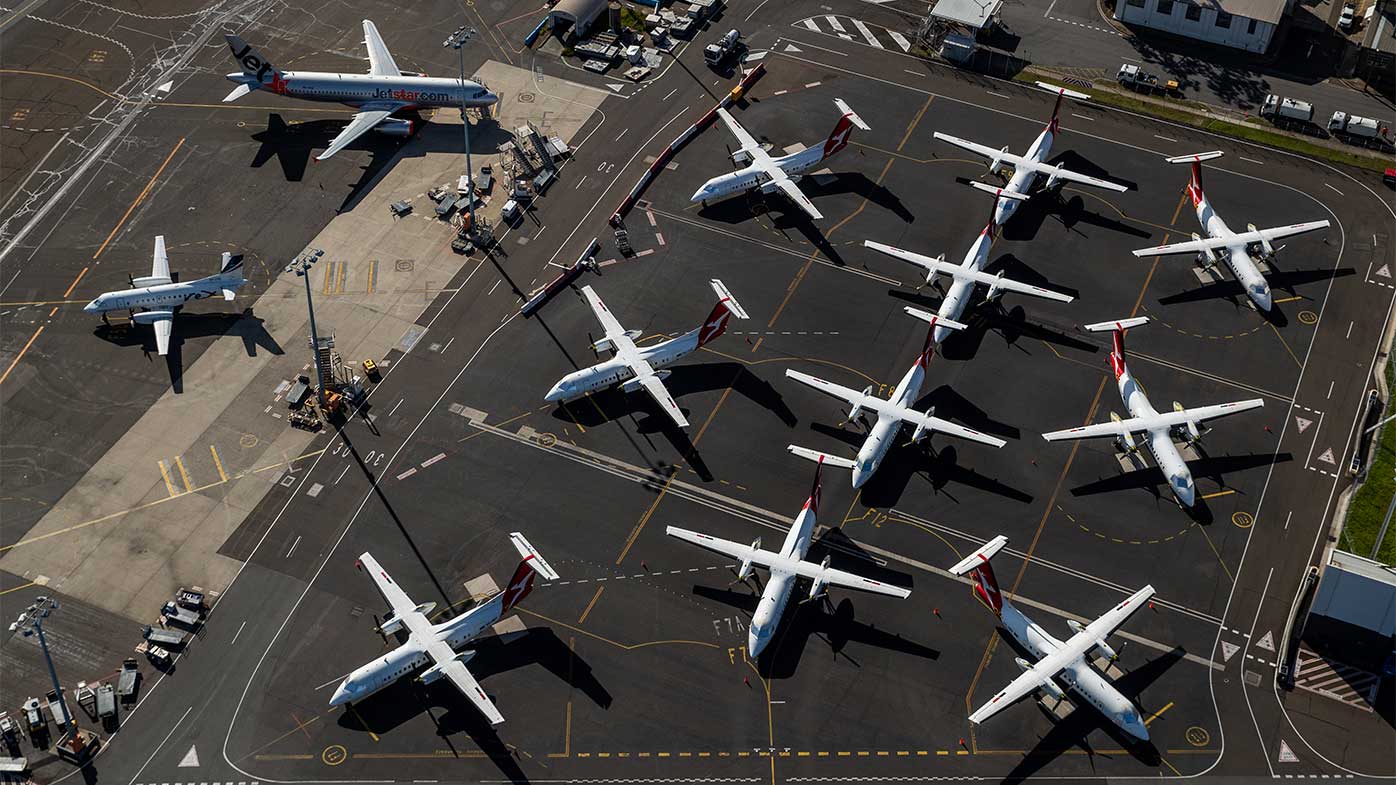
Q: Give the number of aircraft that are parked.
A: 12